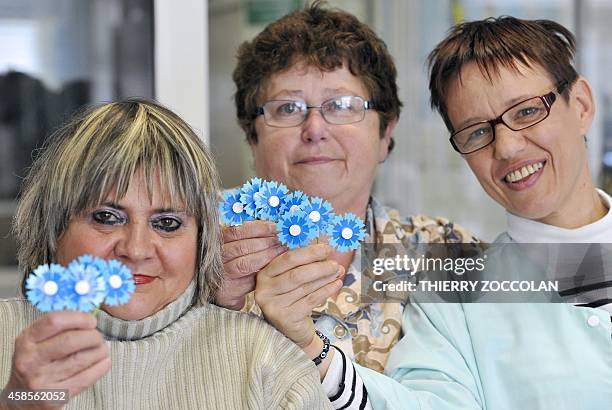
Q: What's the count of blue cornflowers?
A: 11